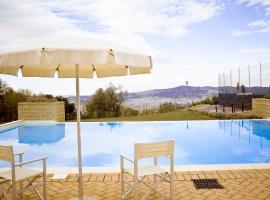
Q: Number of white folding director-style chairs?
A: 2